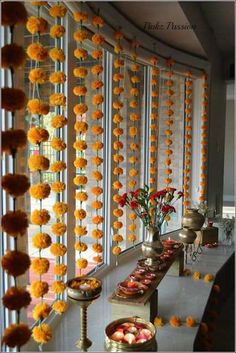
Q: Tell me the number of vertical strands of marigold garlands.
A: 11